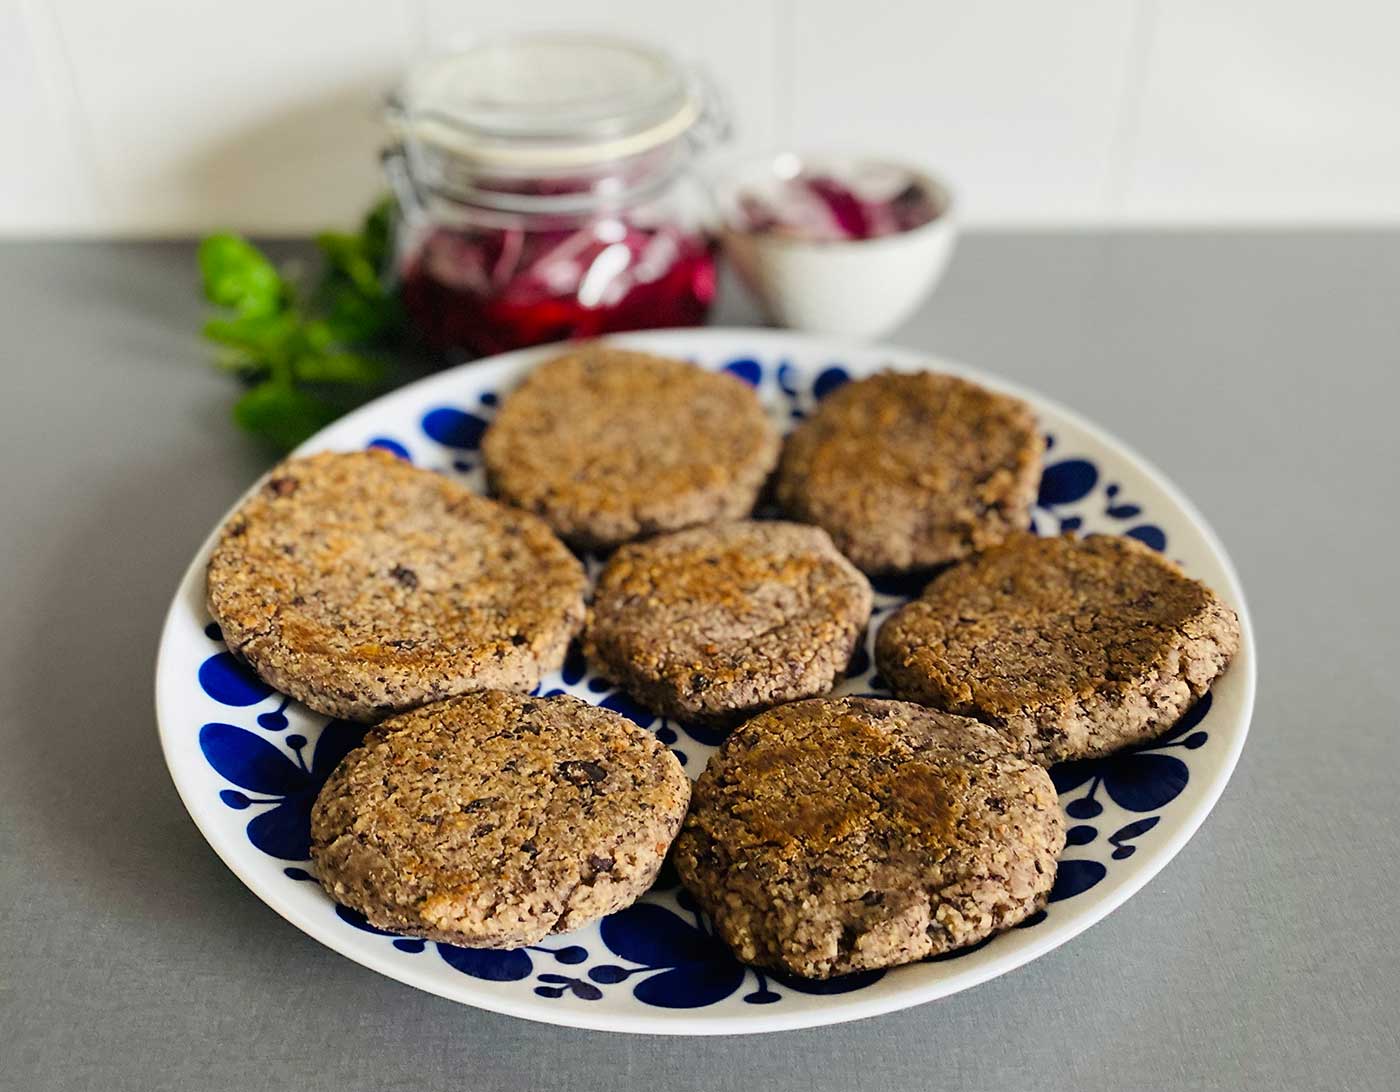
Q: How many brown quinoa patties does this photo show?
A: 7